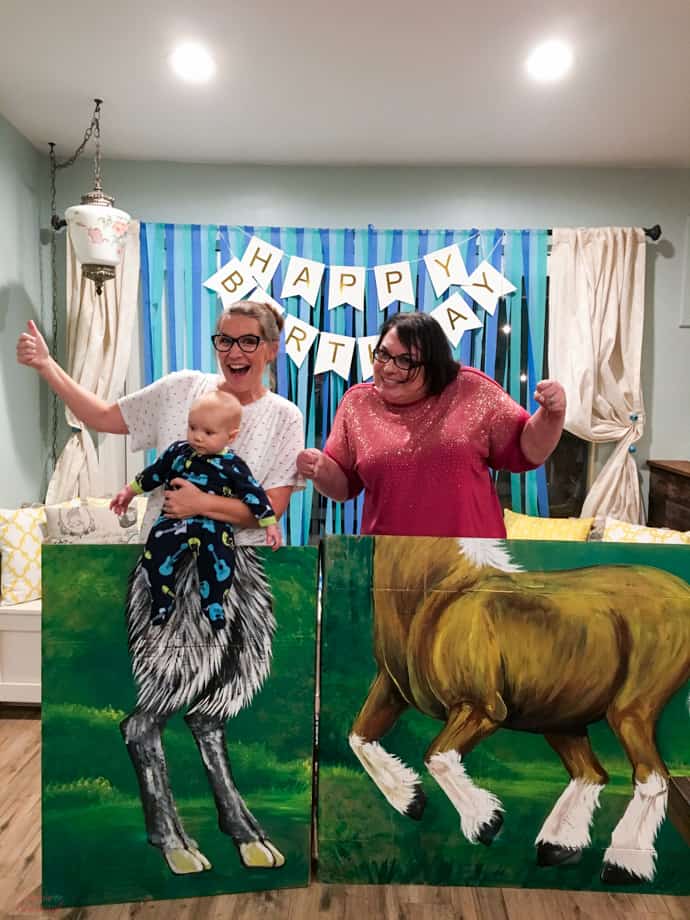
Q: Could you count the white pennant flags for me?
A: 12